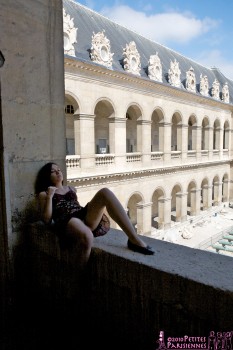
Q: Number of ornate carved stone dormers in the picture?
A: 9